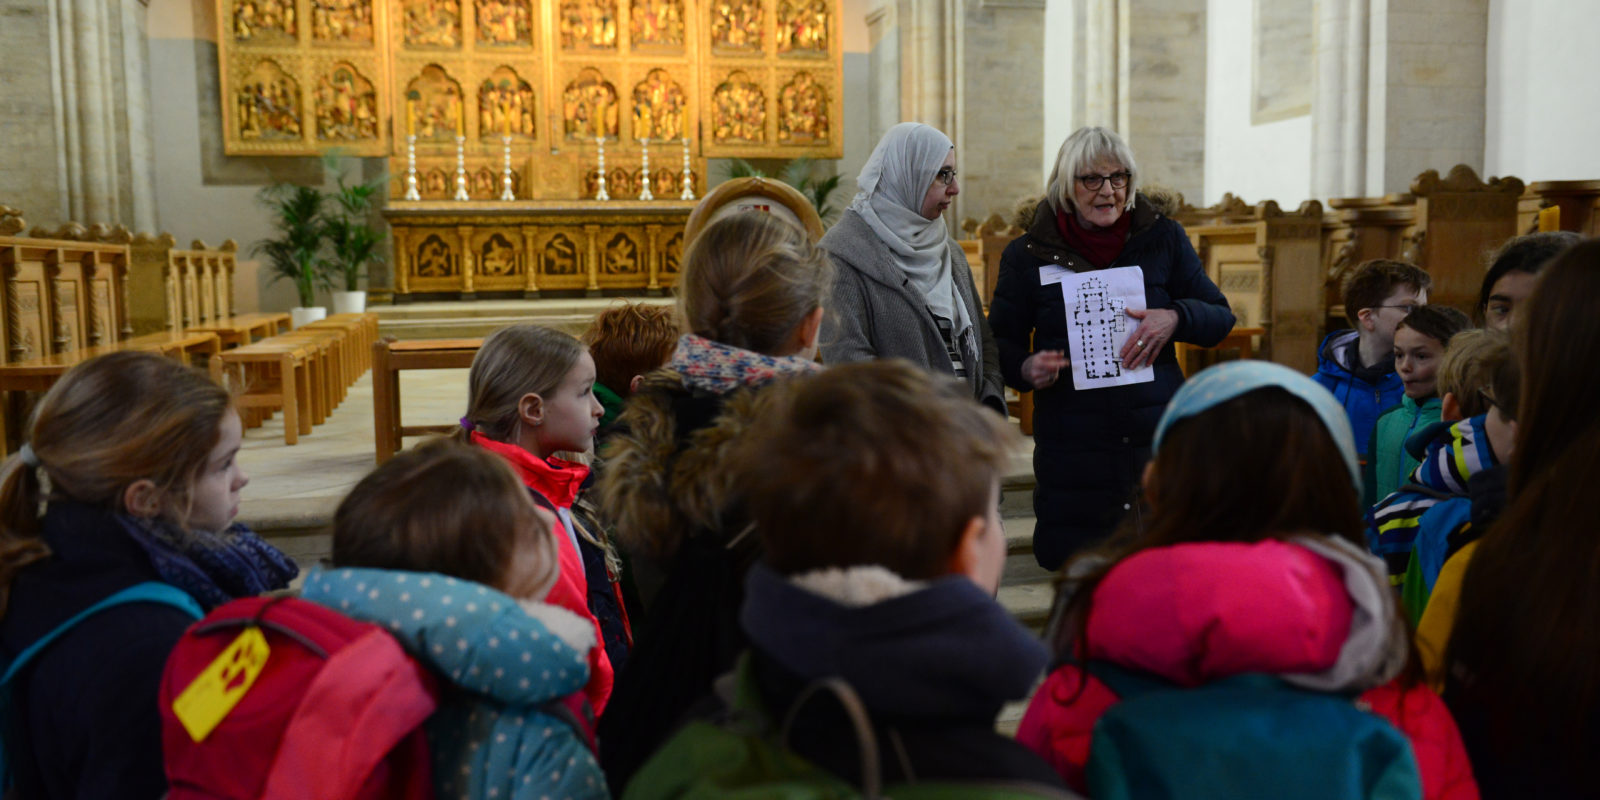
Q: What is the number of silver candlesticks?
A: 6